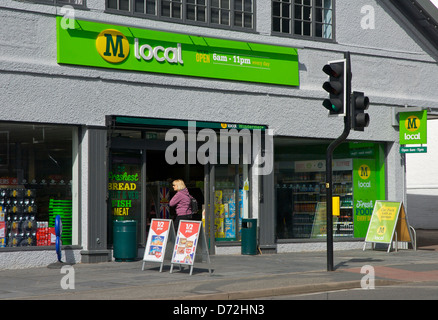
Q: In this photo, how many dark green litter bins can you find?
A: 2